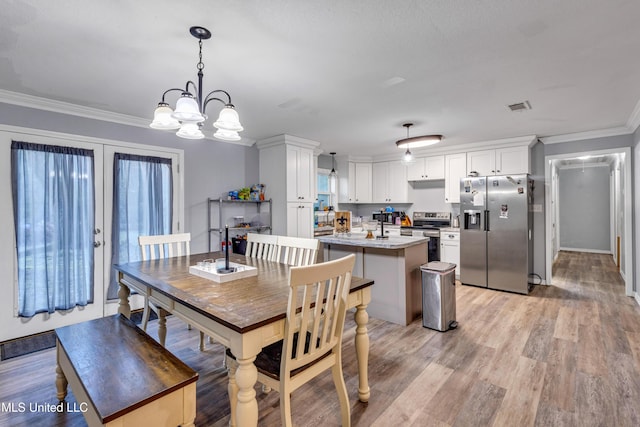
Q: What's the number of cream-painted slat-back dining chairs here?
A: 4